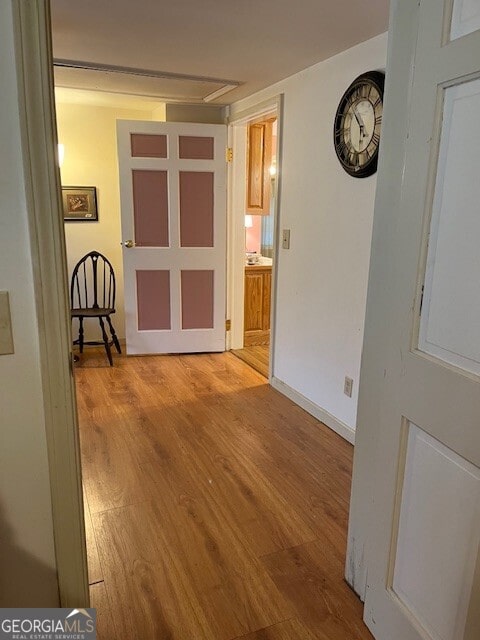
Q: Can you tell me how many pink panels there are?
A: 6